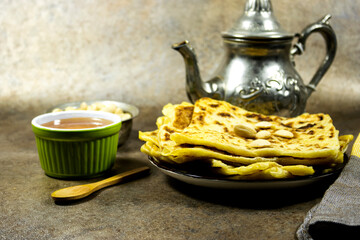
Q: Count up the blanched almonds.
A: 5